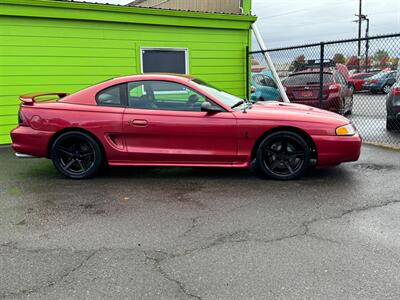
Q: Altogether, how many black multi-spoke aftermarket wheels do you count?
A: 2